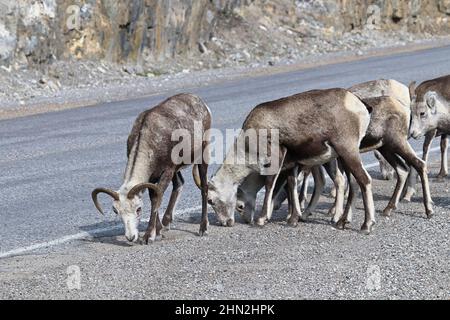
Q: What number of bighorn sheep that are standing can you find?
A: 5